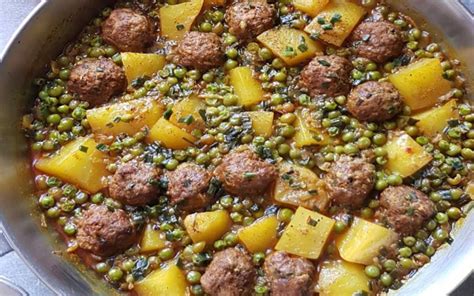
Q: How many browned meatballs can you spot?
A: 15